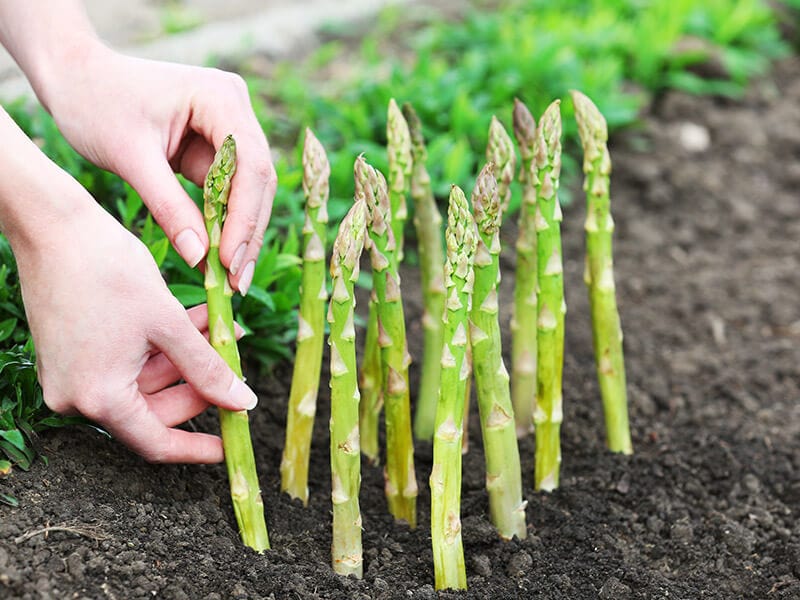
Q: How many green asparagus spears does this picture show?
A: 12